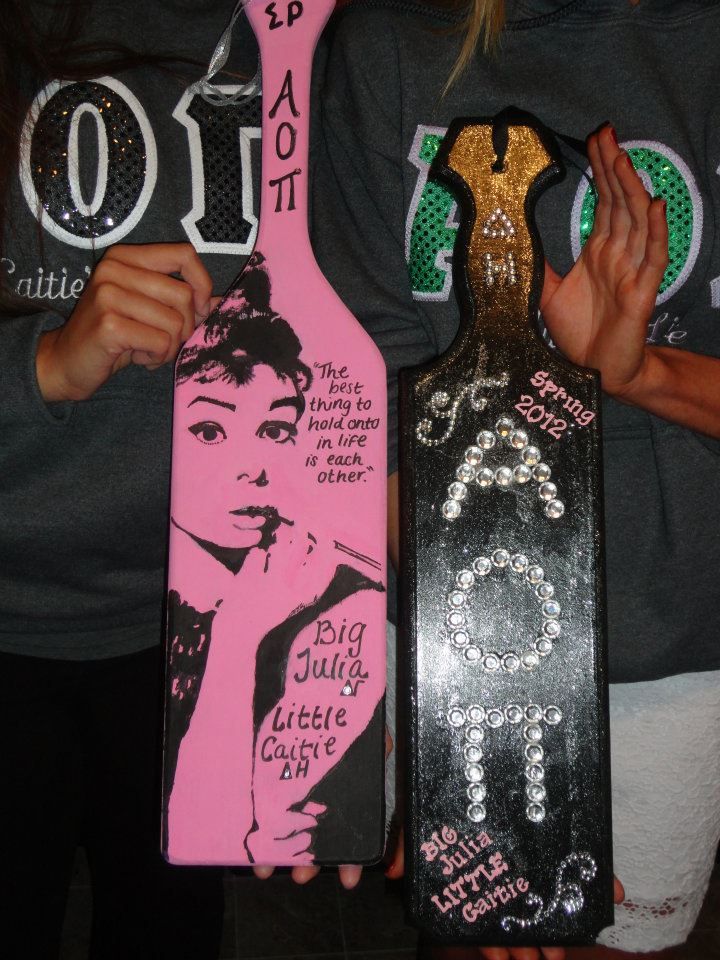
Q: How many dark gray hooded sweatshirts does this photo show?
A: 2